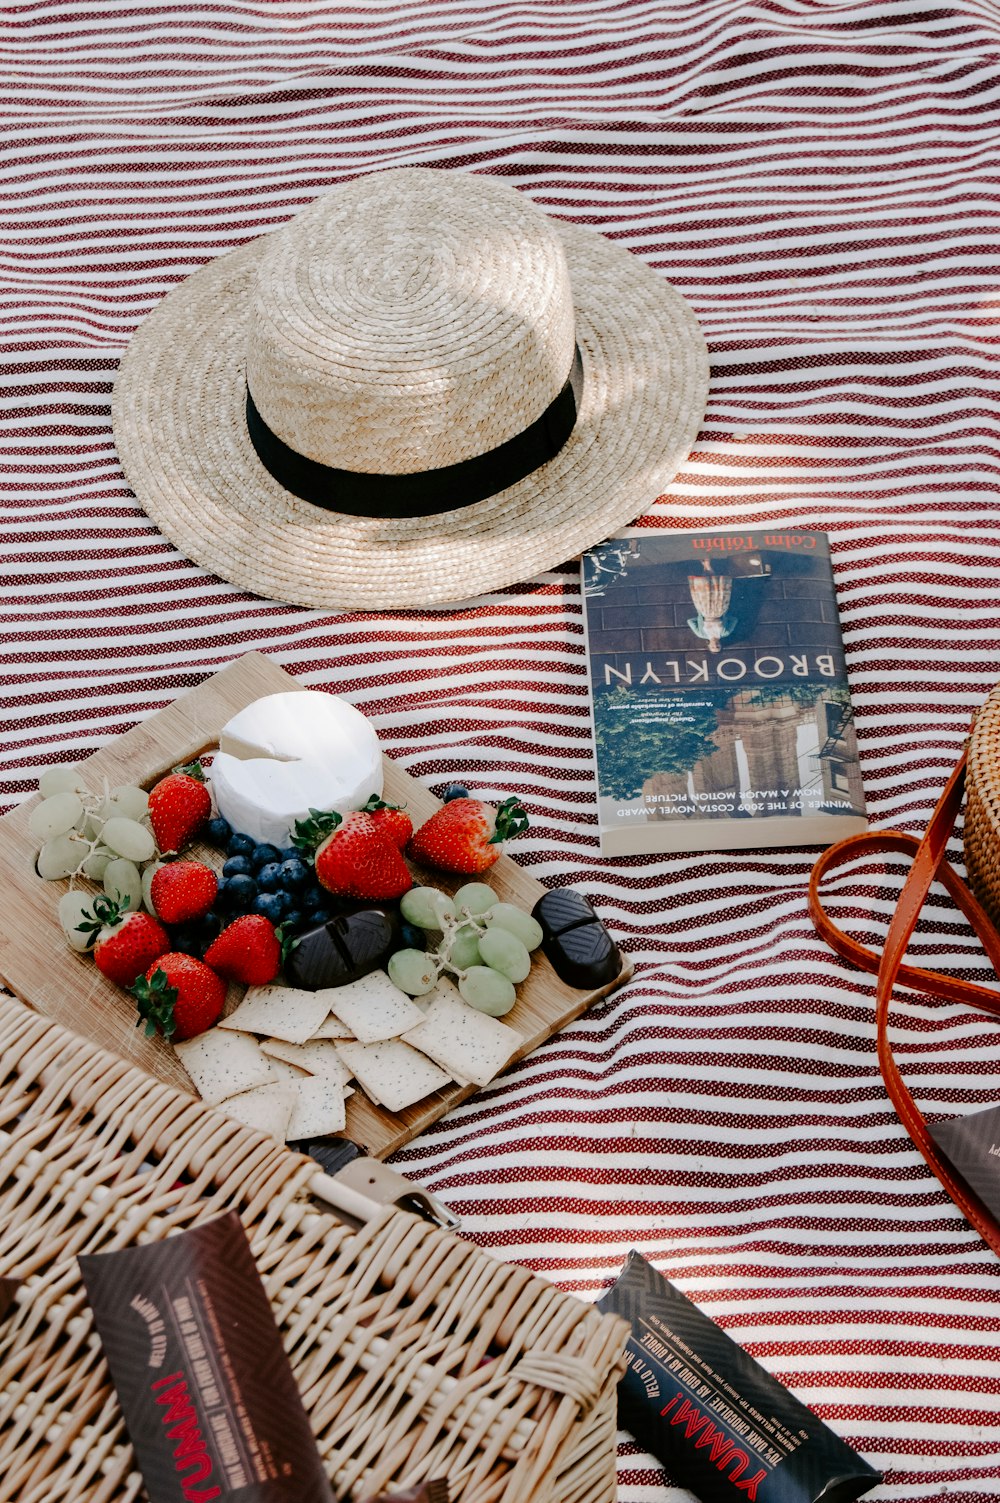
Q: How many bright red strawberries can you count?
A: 8